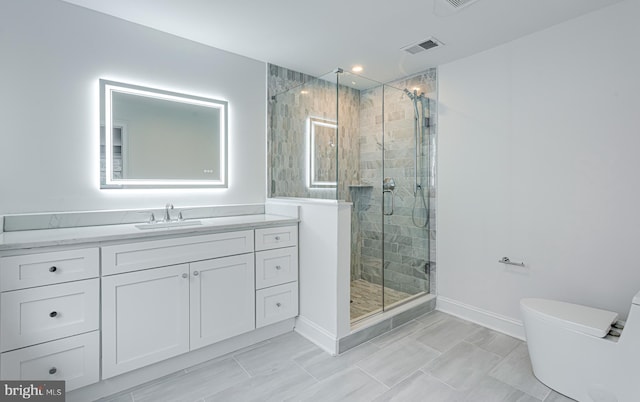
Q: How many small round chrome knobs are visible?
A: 8